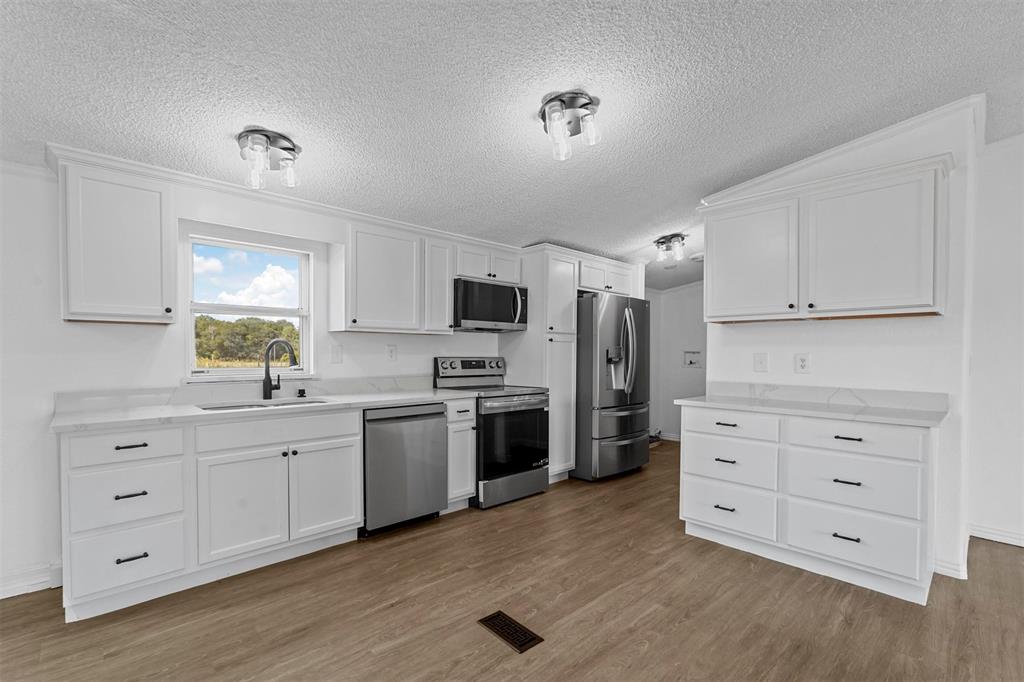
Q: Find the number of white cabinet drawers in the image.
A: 10